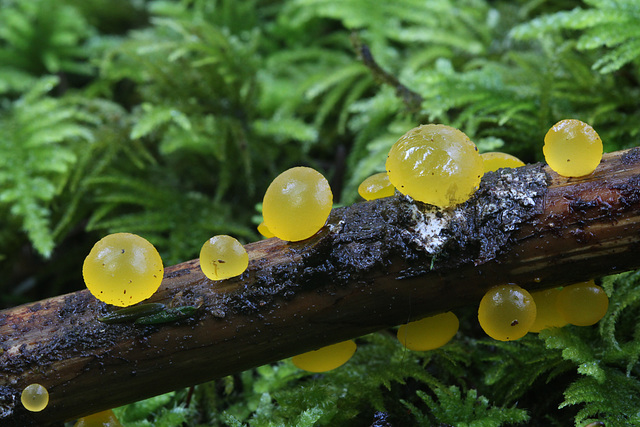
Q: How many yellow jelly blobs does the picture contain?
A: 15